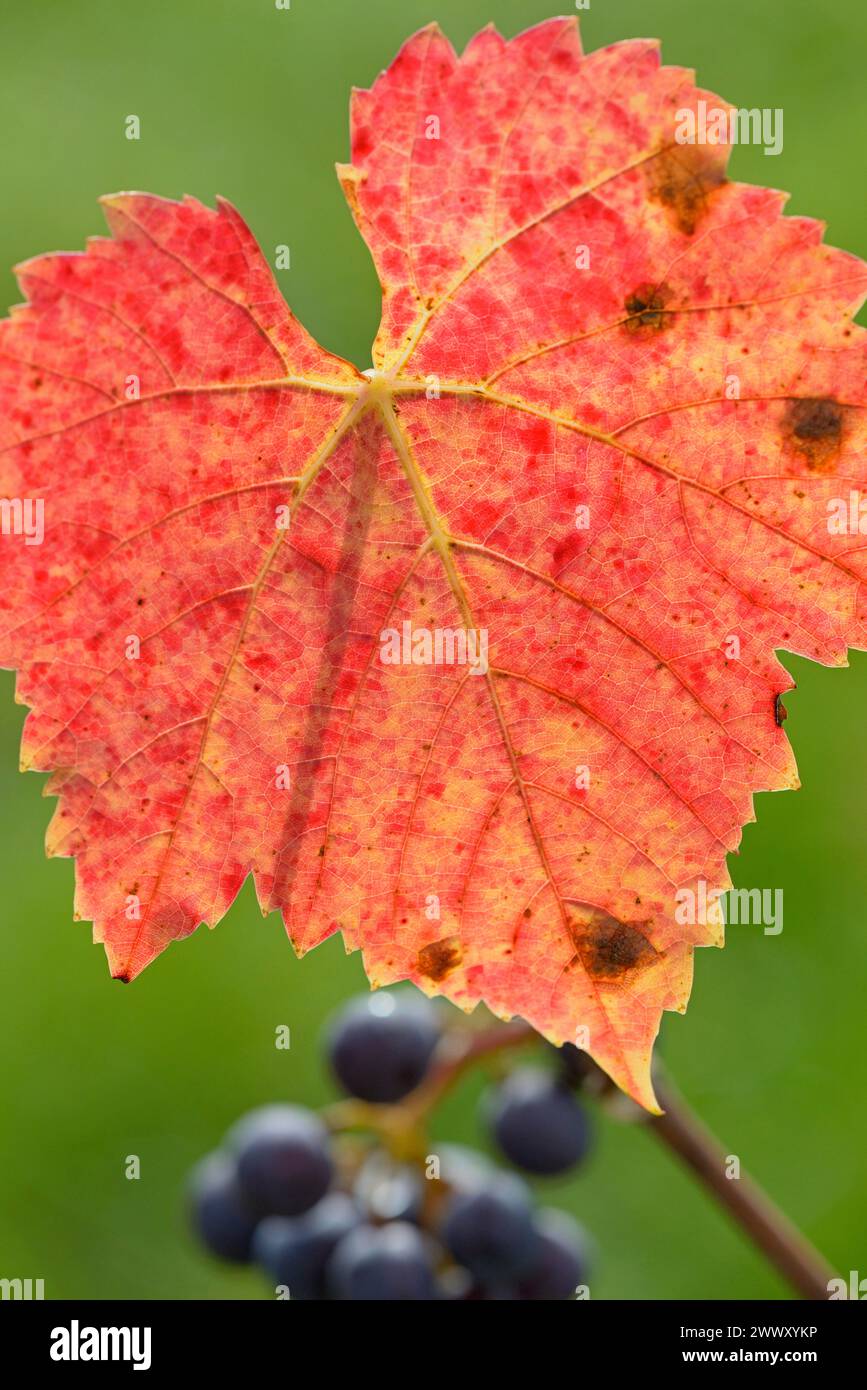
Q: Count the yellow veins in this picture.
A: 5